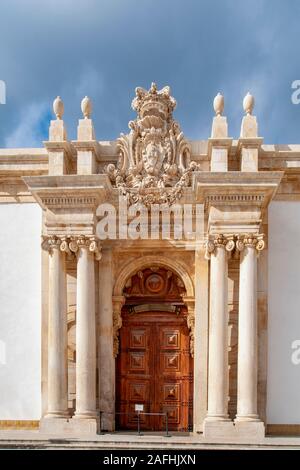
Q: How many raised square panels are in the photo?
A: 8